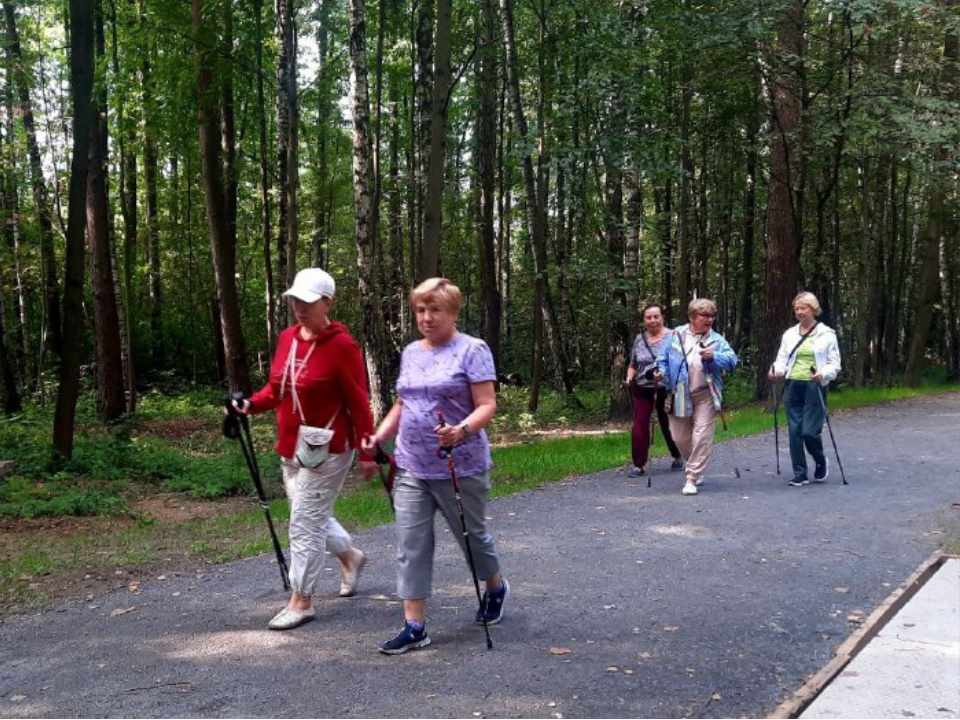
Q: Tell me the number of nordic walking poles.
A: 9